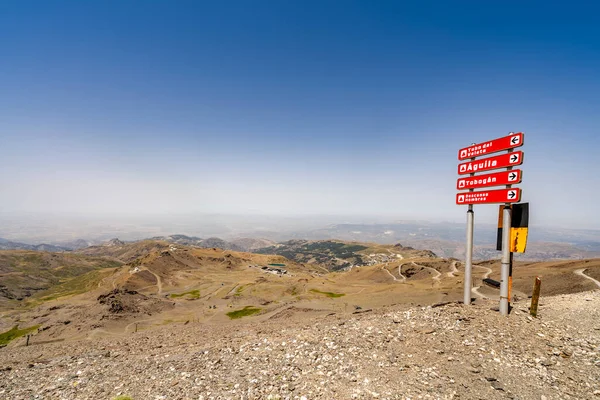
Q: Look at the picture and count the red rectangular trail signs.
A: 4